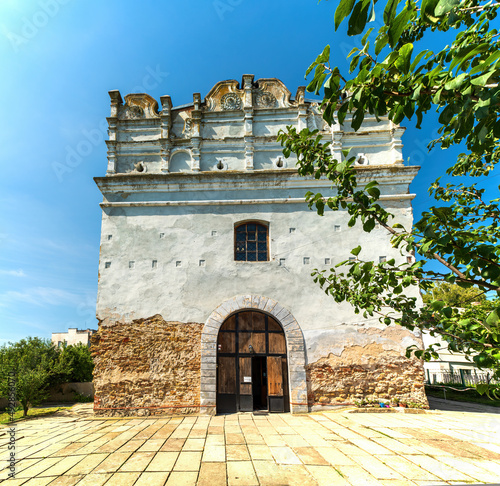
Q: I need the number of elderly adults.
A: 0